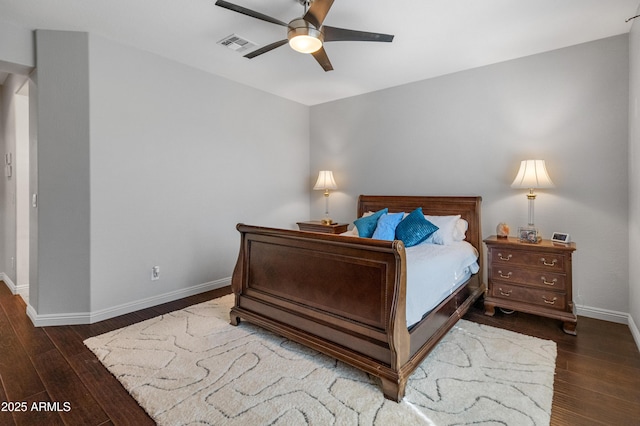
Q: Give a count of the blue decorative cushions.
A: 3